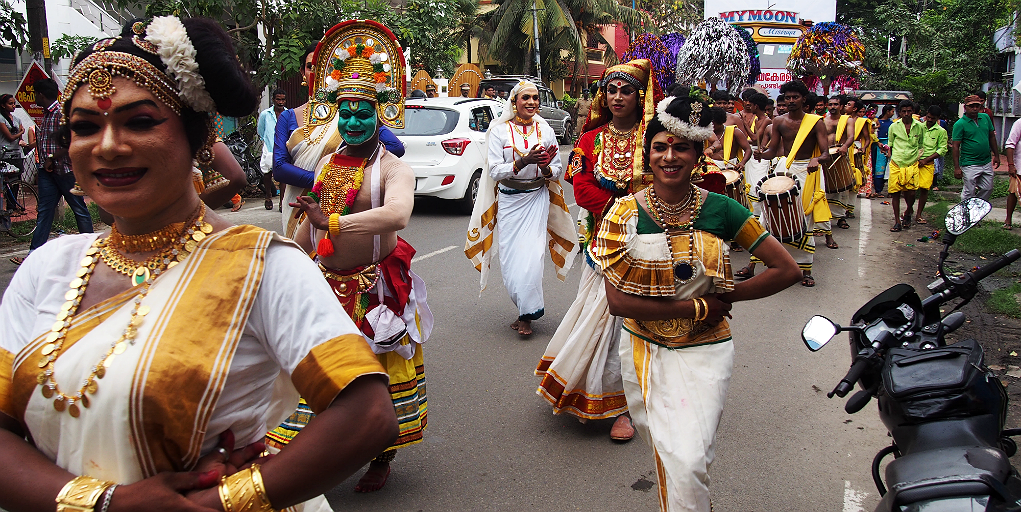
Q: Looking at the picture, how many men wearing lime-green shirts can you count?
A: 2